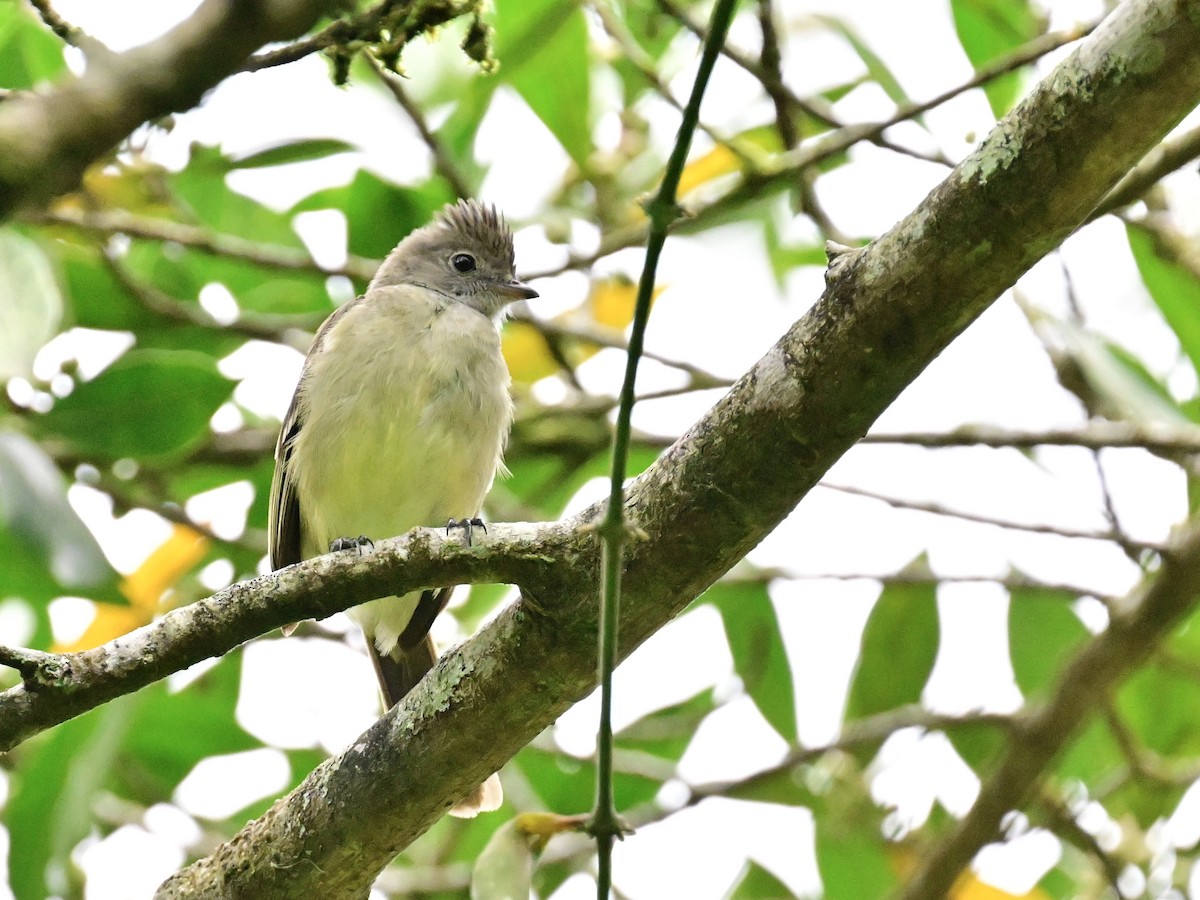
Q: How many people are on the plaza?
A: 0